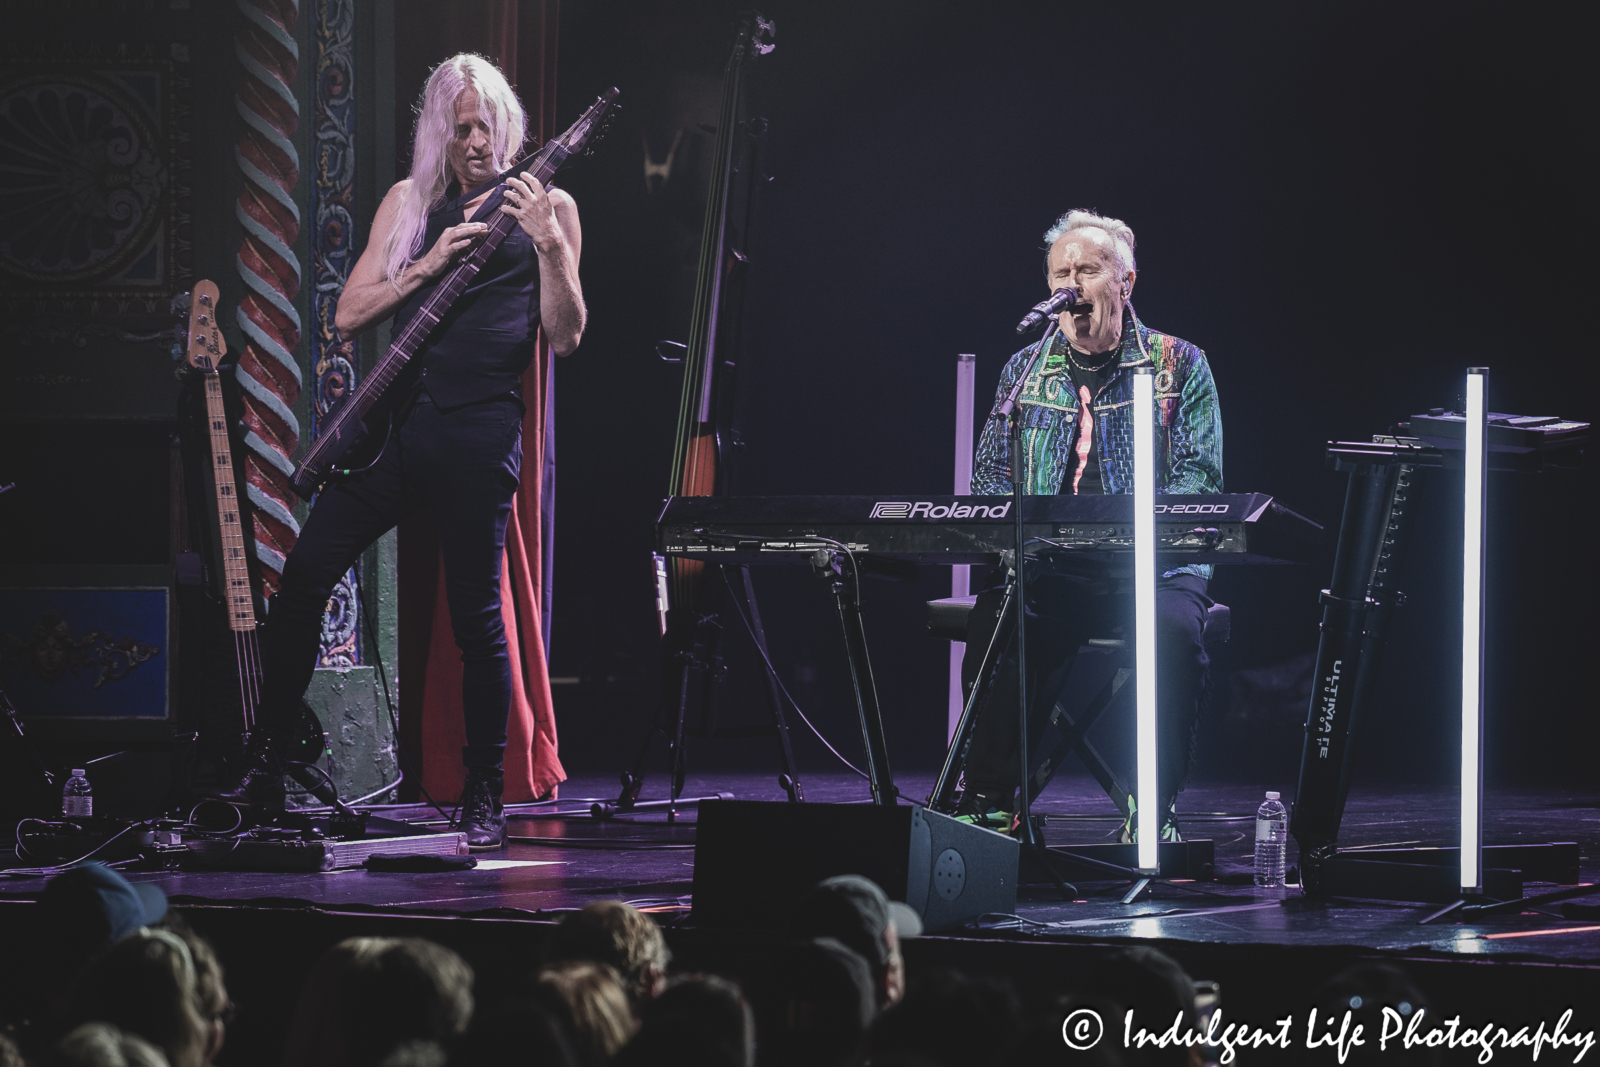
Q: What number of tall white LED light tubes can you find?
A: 2